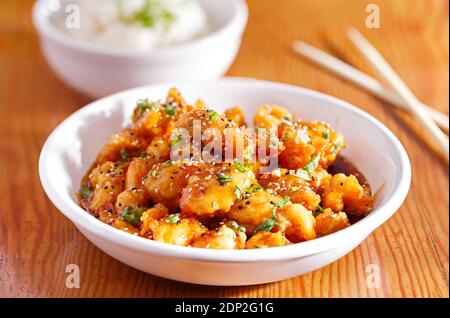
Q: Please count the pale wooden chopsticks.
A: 2